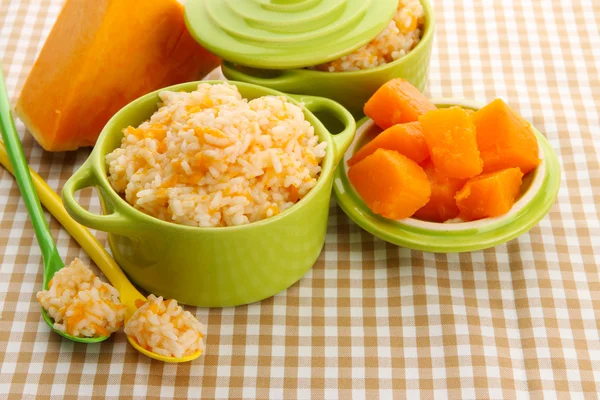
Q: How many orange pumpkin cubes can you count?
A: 7